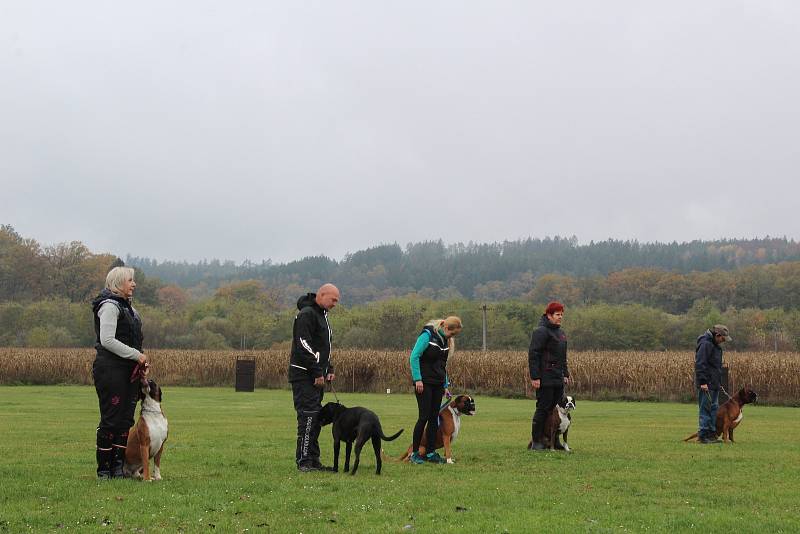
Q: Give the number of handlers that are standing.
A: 5